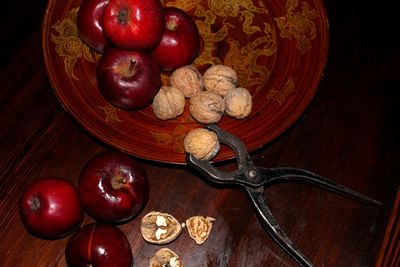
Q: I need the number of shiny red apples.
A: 7